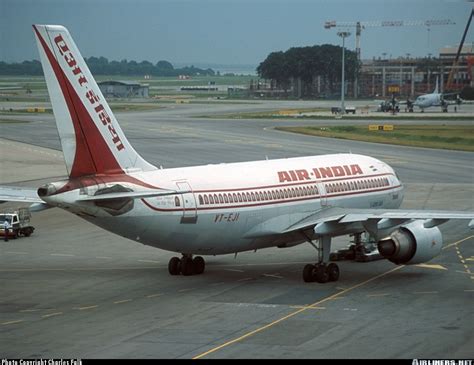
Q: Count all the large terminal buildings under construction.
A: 1